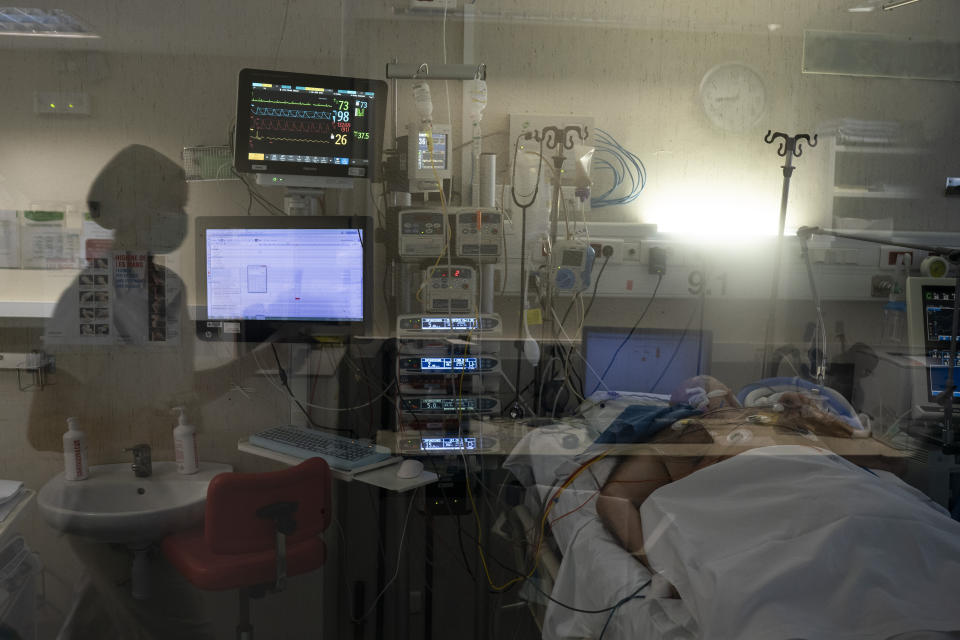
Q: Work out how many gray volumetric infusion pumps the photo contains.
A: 3